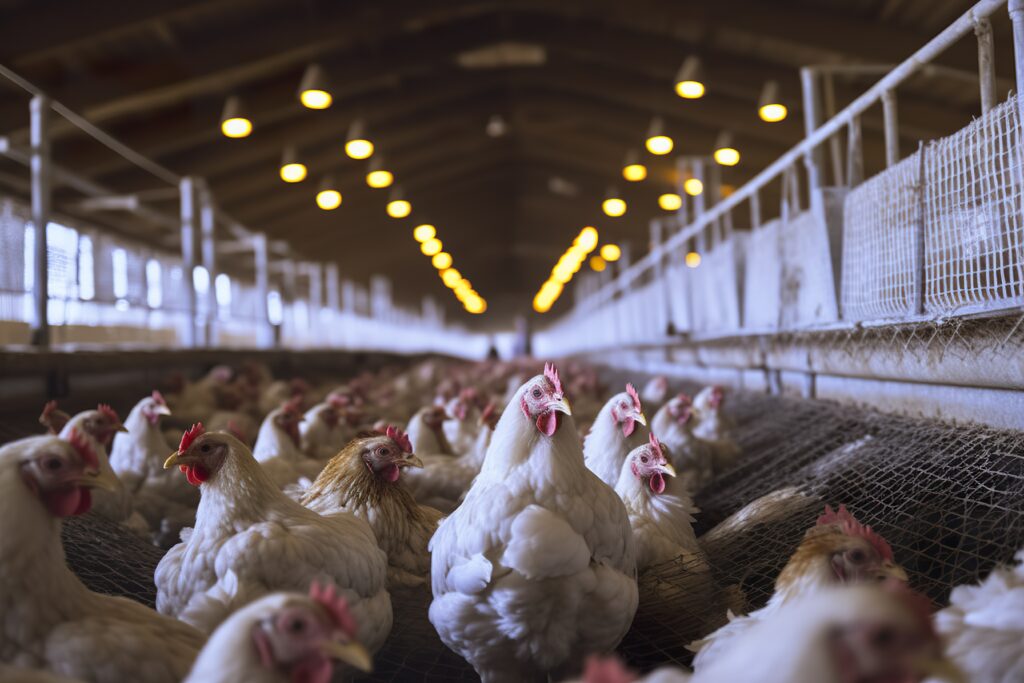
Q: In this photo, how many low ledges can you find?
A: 2